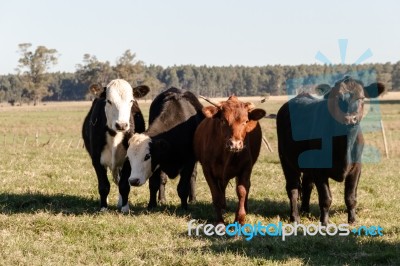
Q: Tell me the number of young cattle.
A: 4